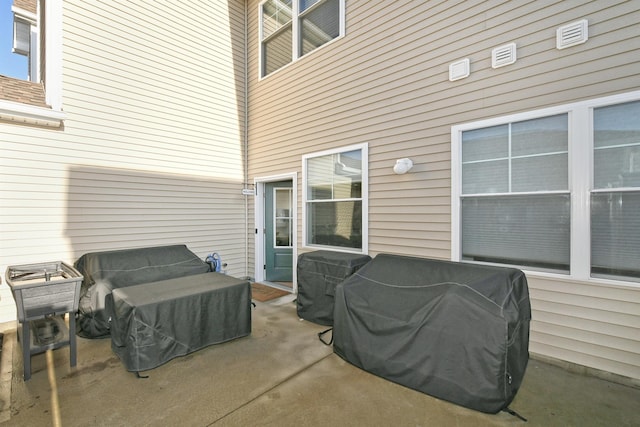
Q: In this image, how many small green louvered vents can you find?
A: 0